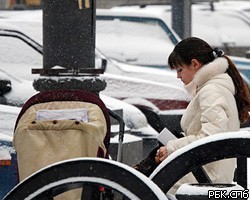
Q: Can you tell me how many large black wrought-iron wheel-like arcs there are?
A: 2